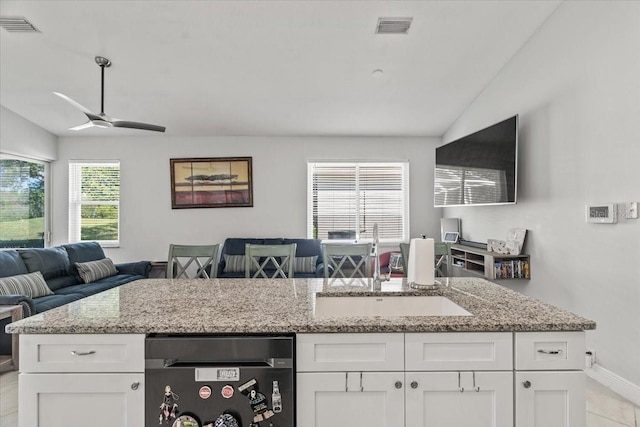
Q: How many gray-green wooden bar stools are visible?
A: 4